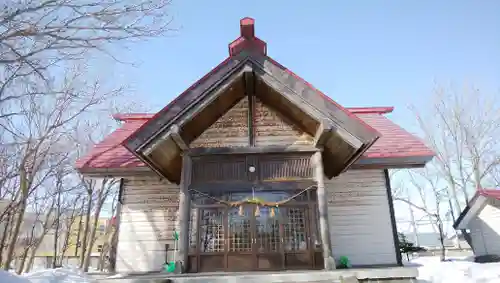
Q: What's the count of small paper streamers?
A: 3